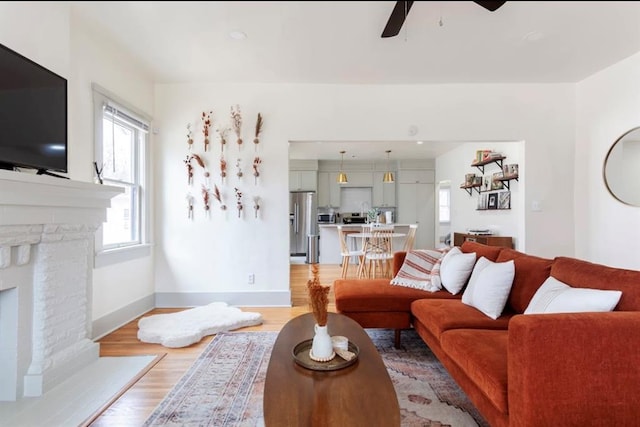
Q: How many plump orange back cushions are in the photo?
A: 3